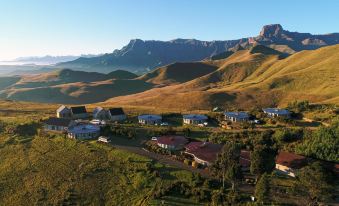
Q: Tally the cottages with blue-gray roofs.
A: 5